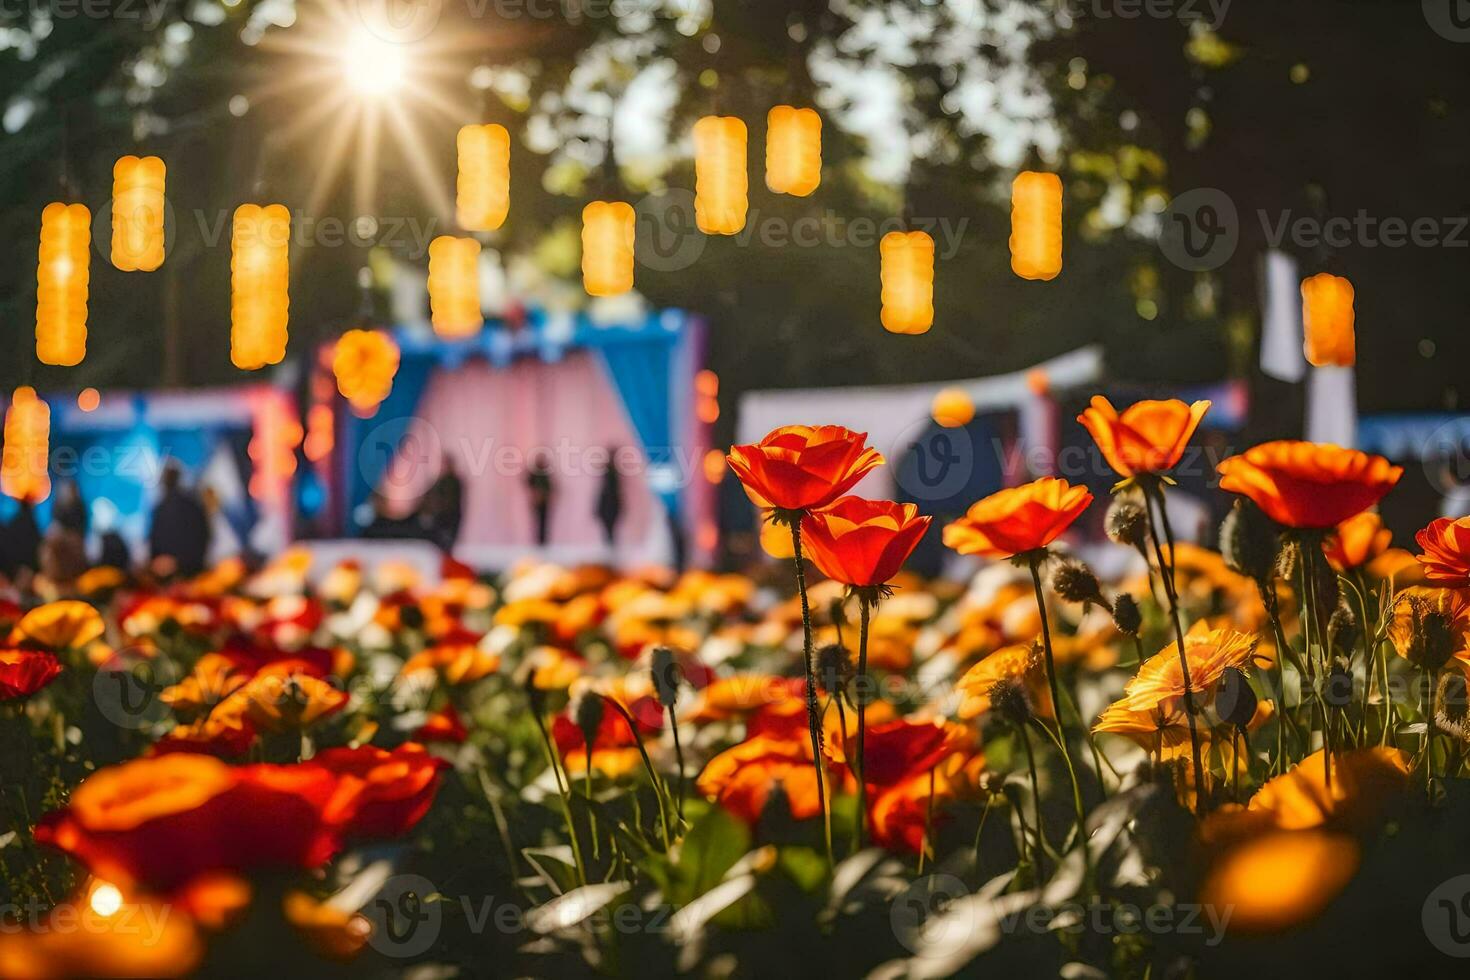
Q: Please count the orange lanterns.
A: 13